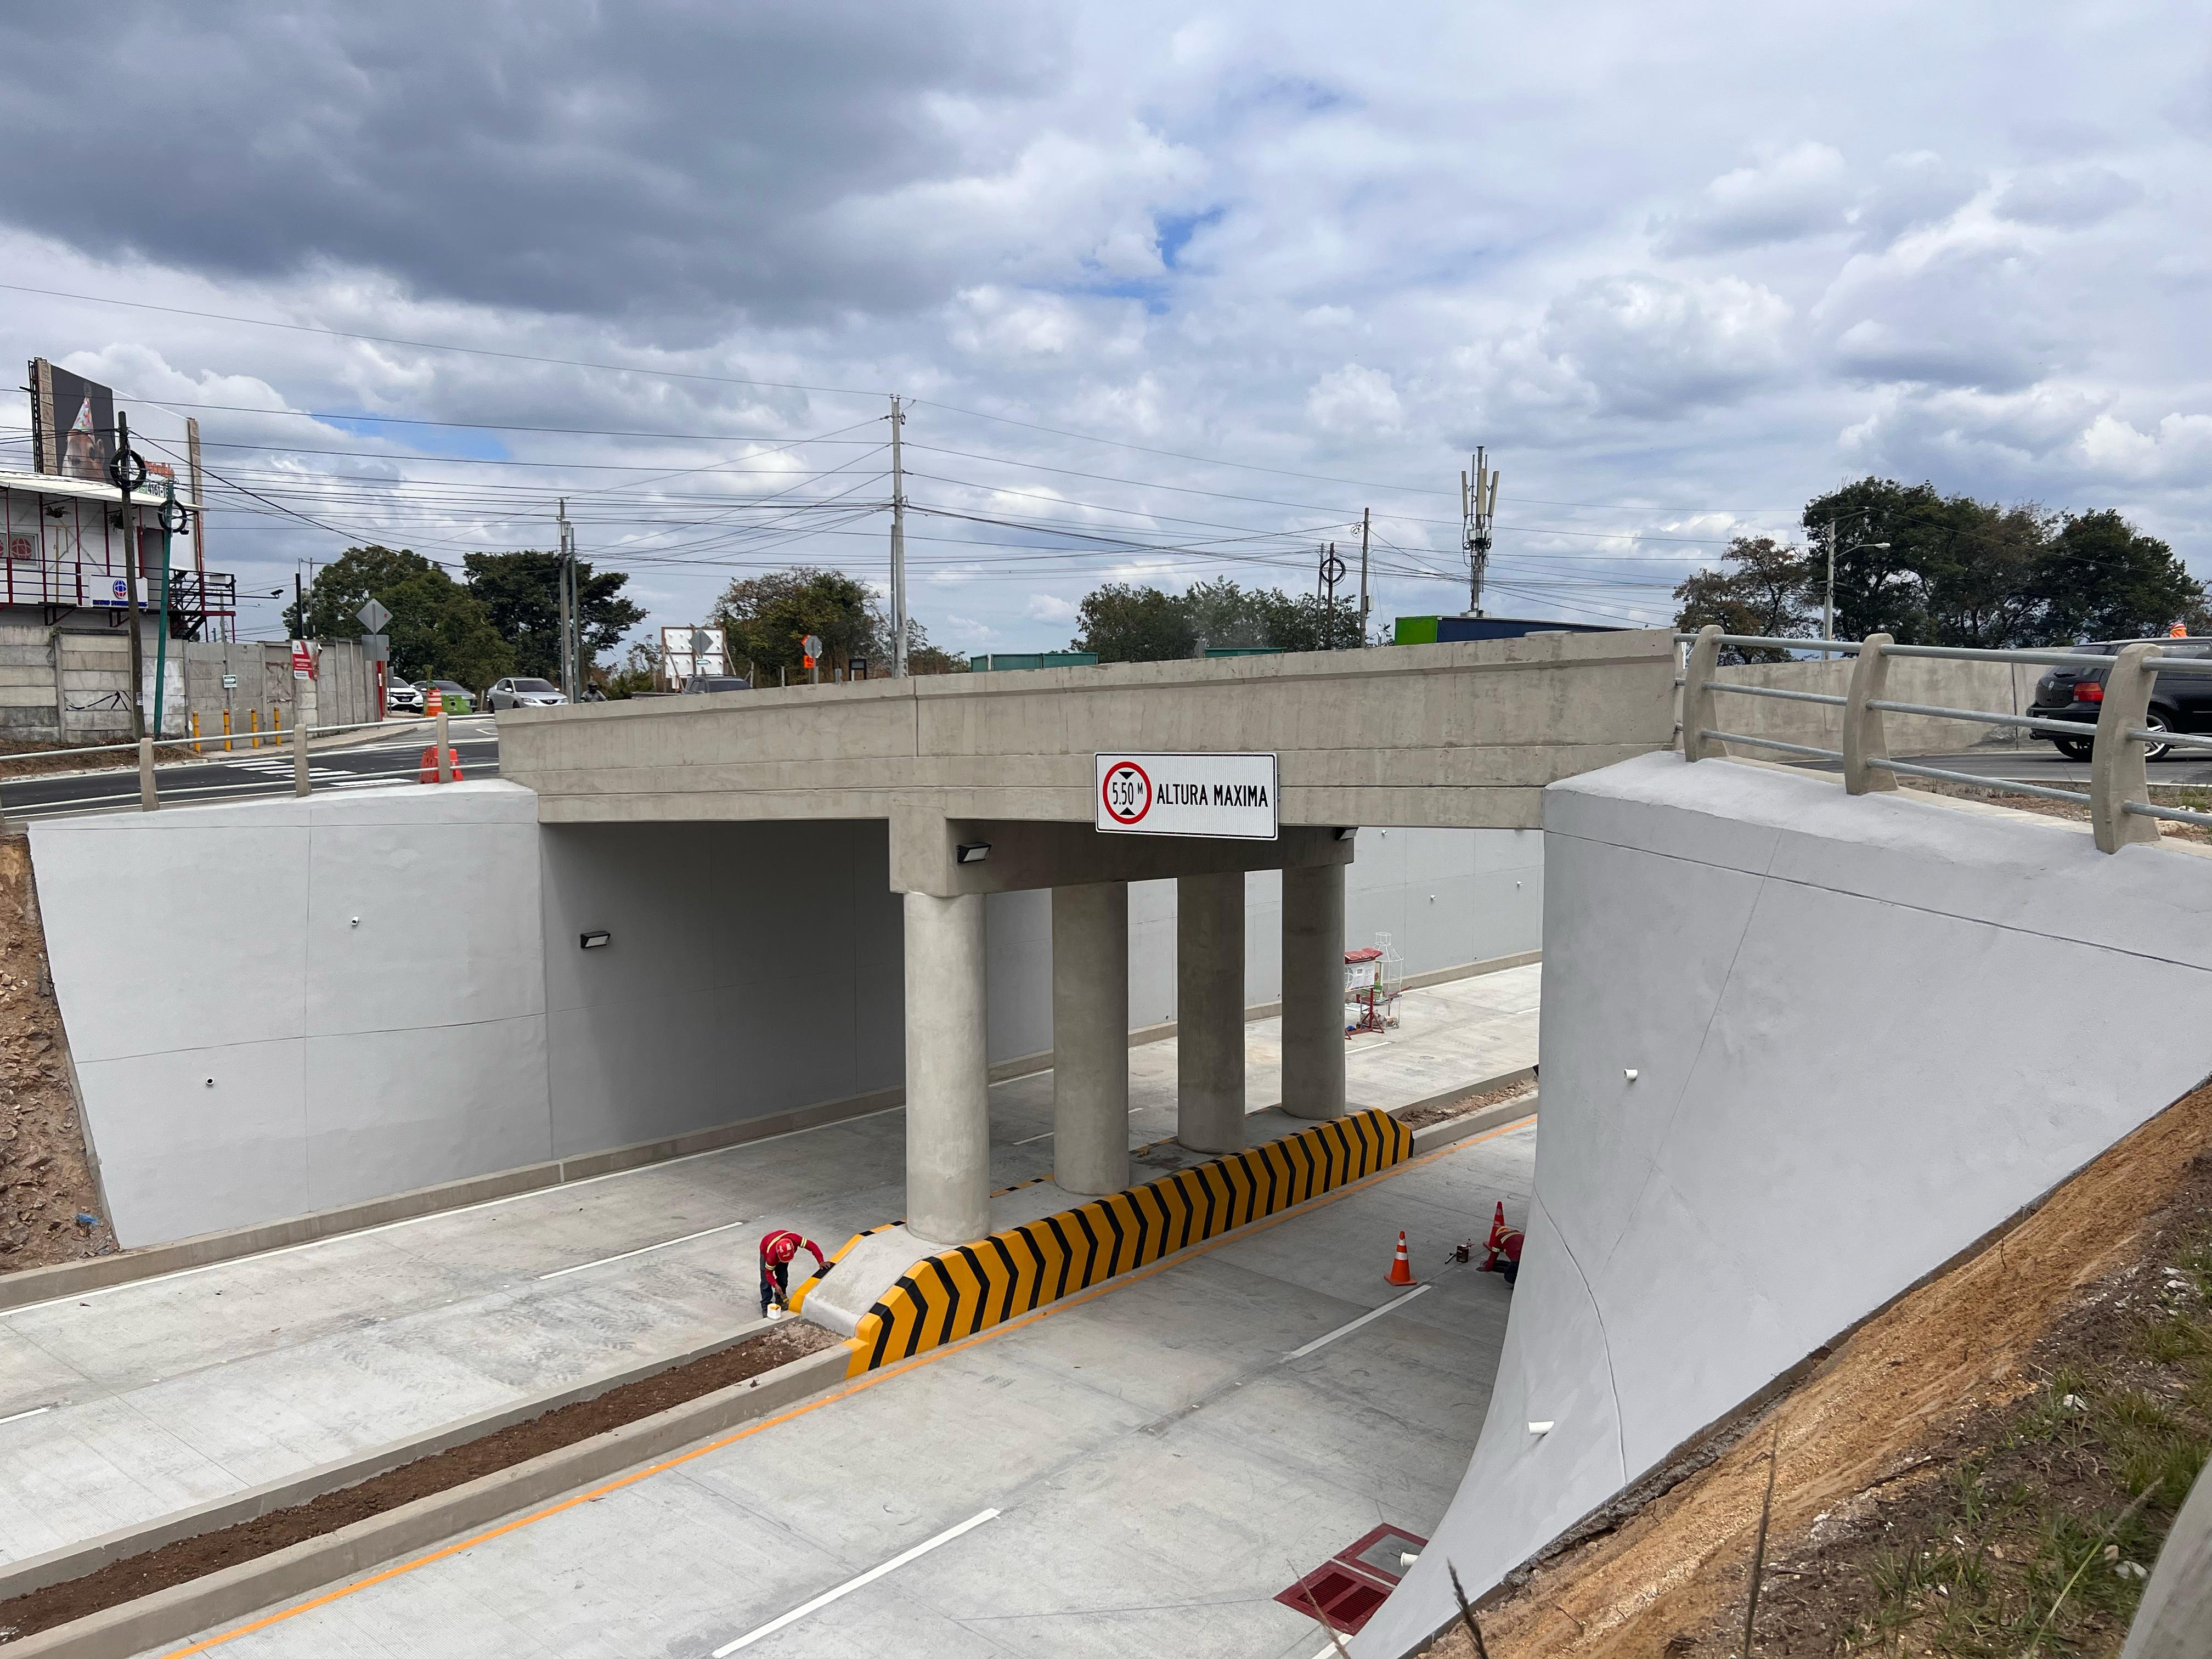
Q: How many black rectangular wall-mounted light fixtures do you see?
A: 3